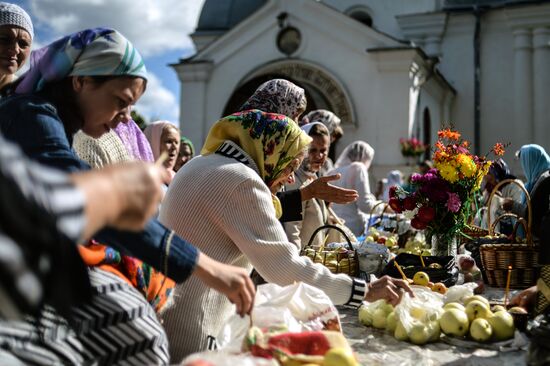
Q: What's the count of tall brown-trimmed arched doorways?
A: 1